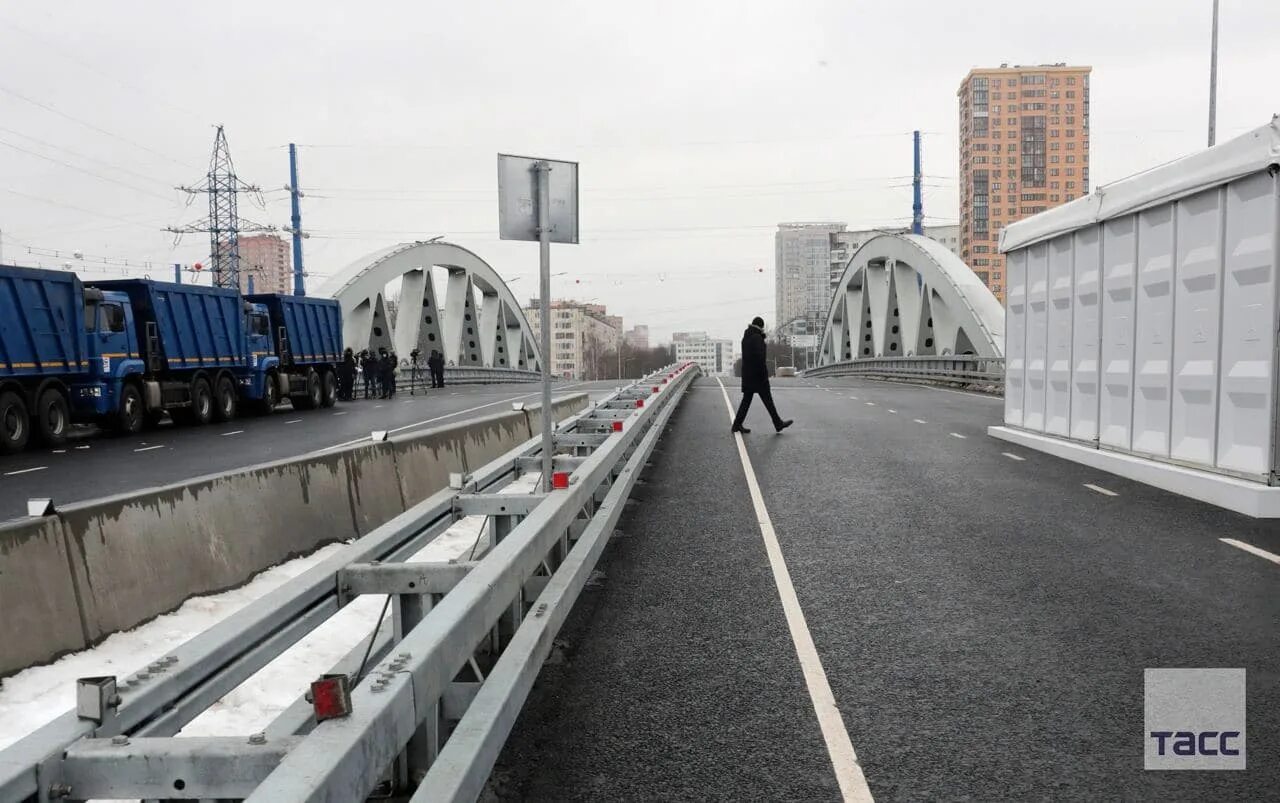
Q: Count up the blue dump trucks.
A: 3